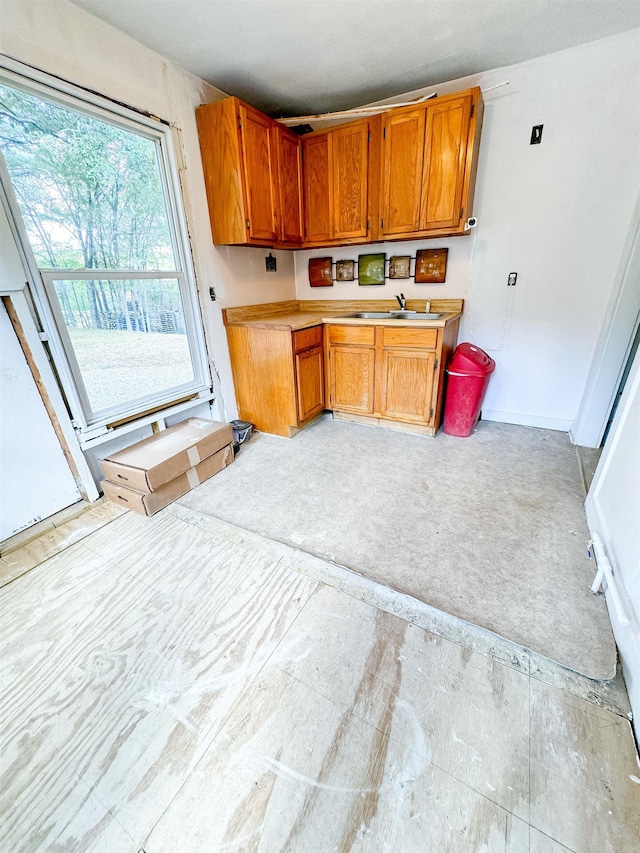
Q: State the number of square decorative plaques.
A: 5